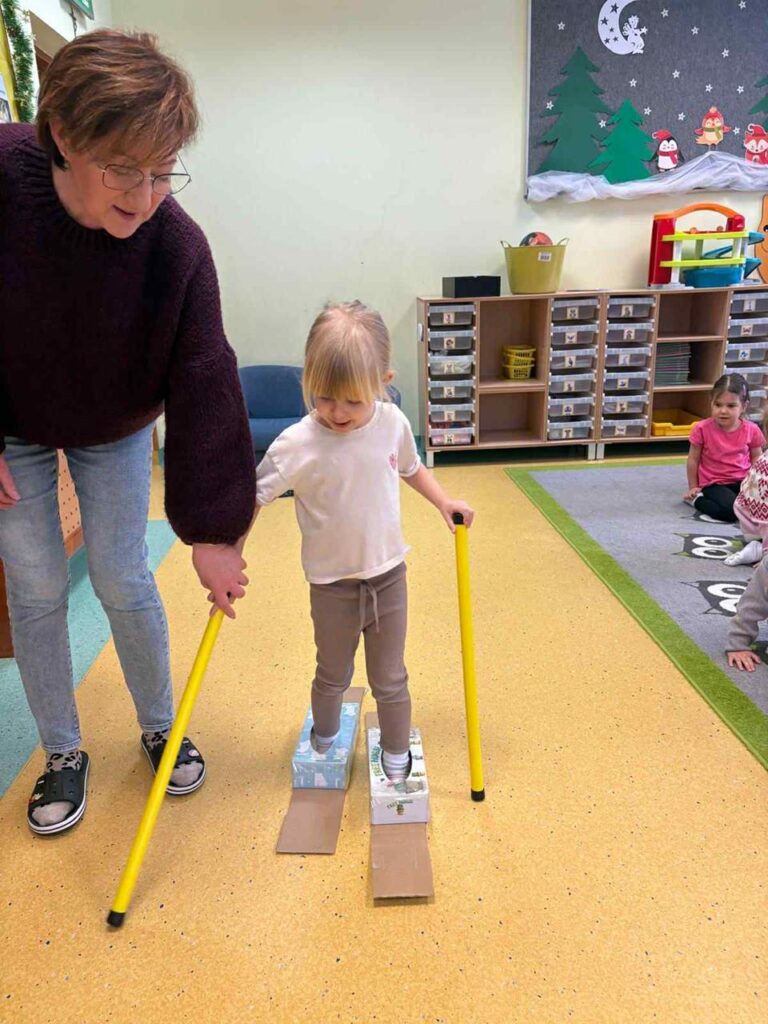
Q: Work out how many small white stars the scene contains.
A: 14